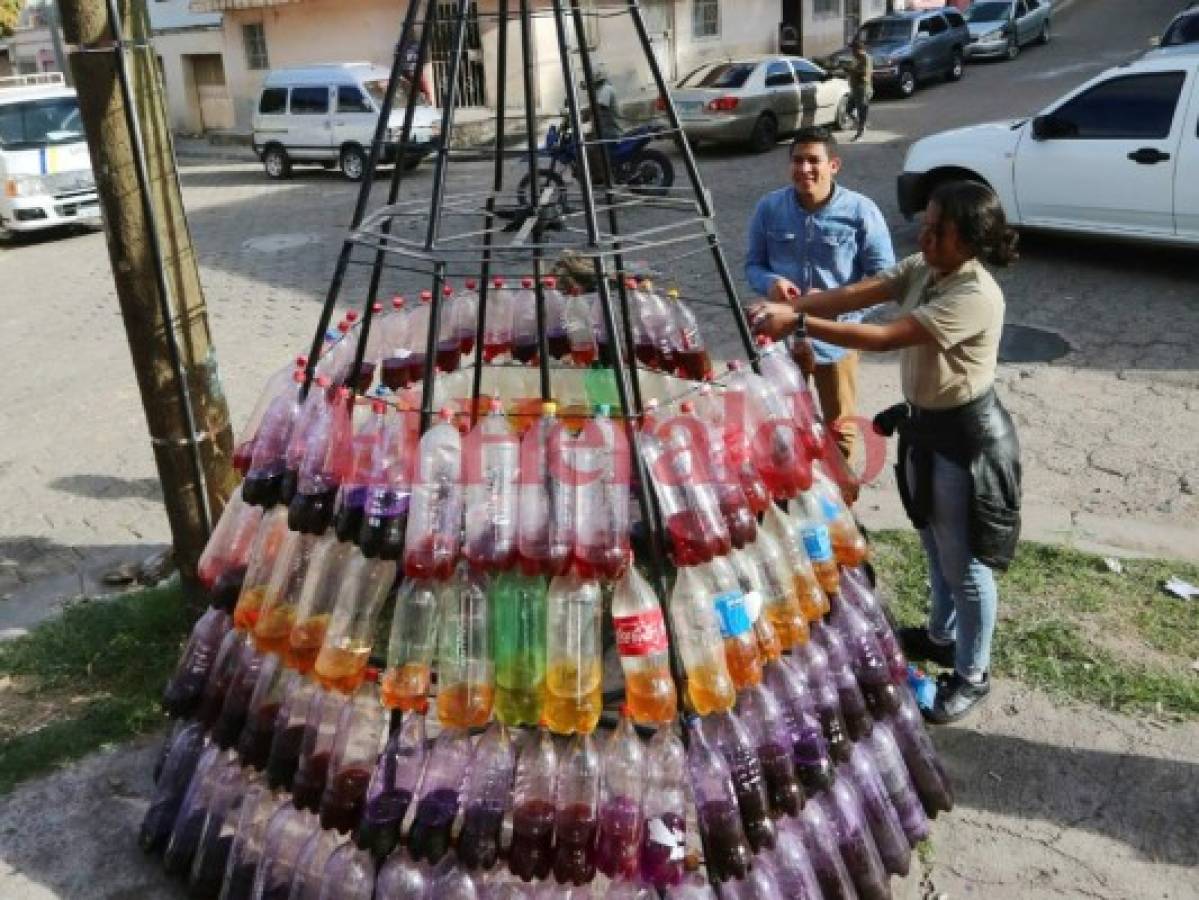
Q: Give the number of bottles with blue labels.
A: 3